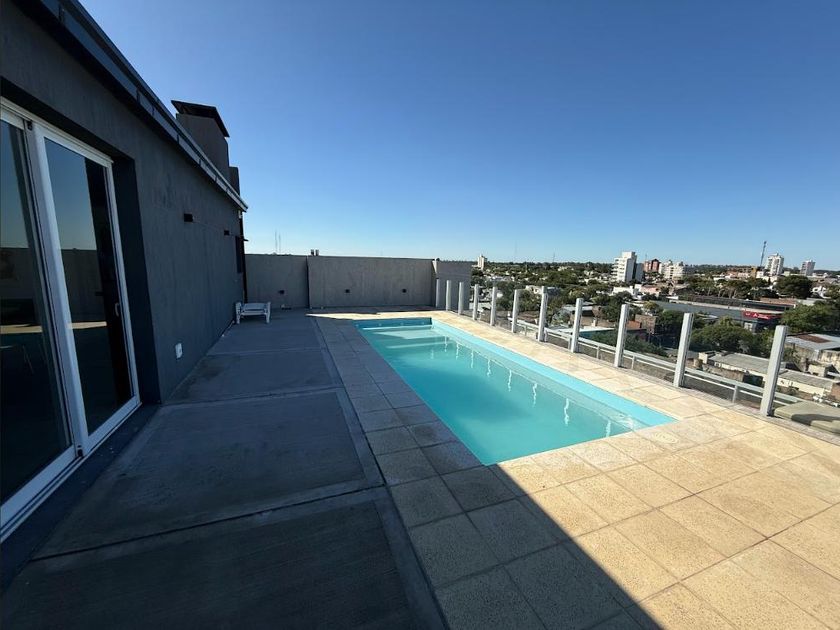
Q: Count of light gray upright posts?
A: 11